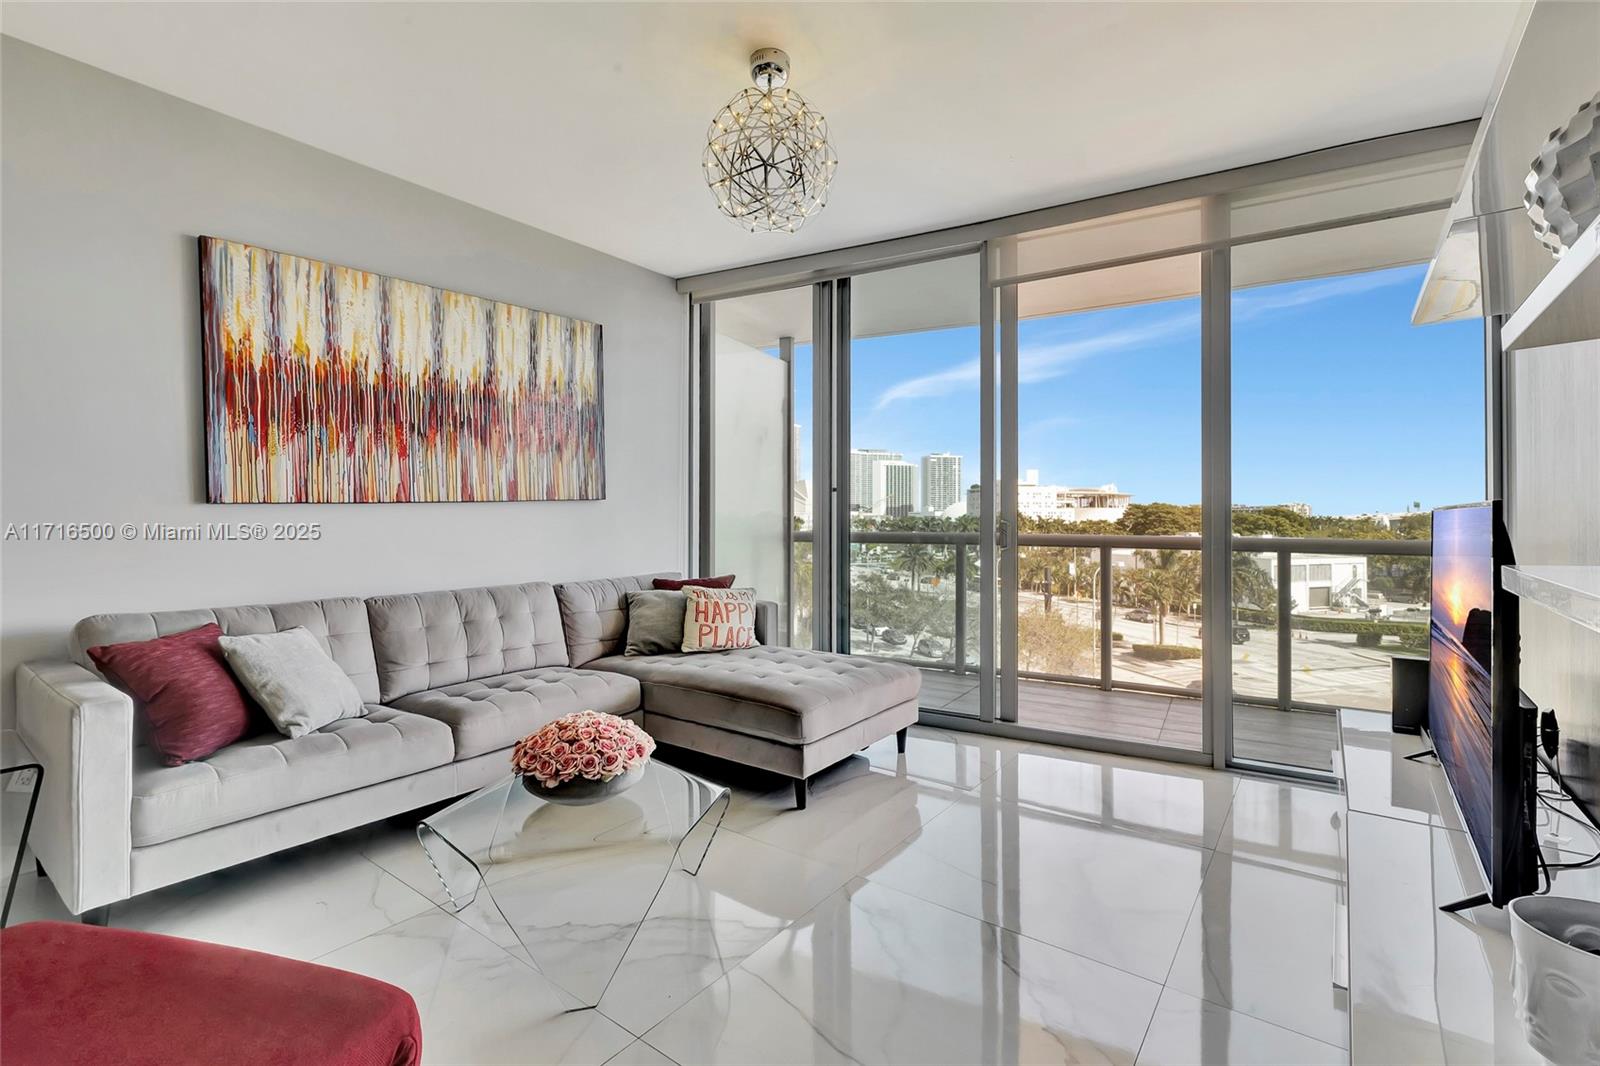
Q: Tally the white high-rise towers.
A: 3